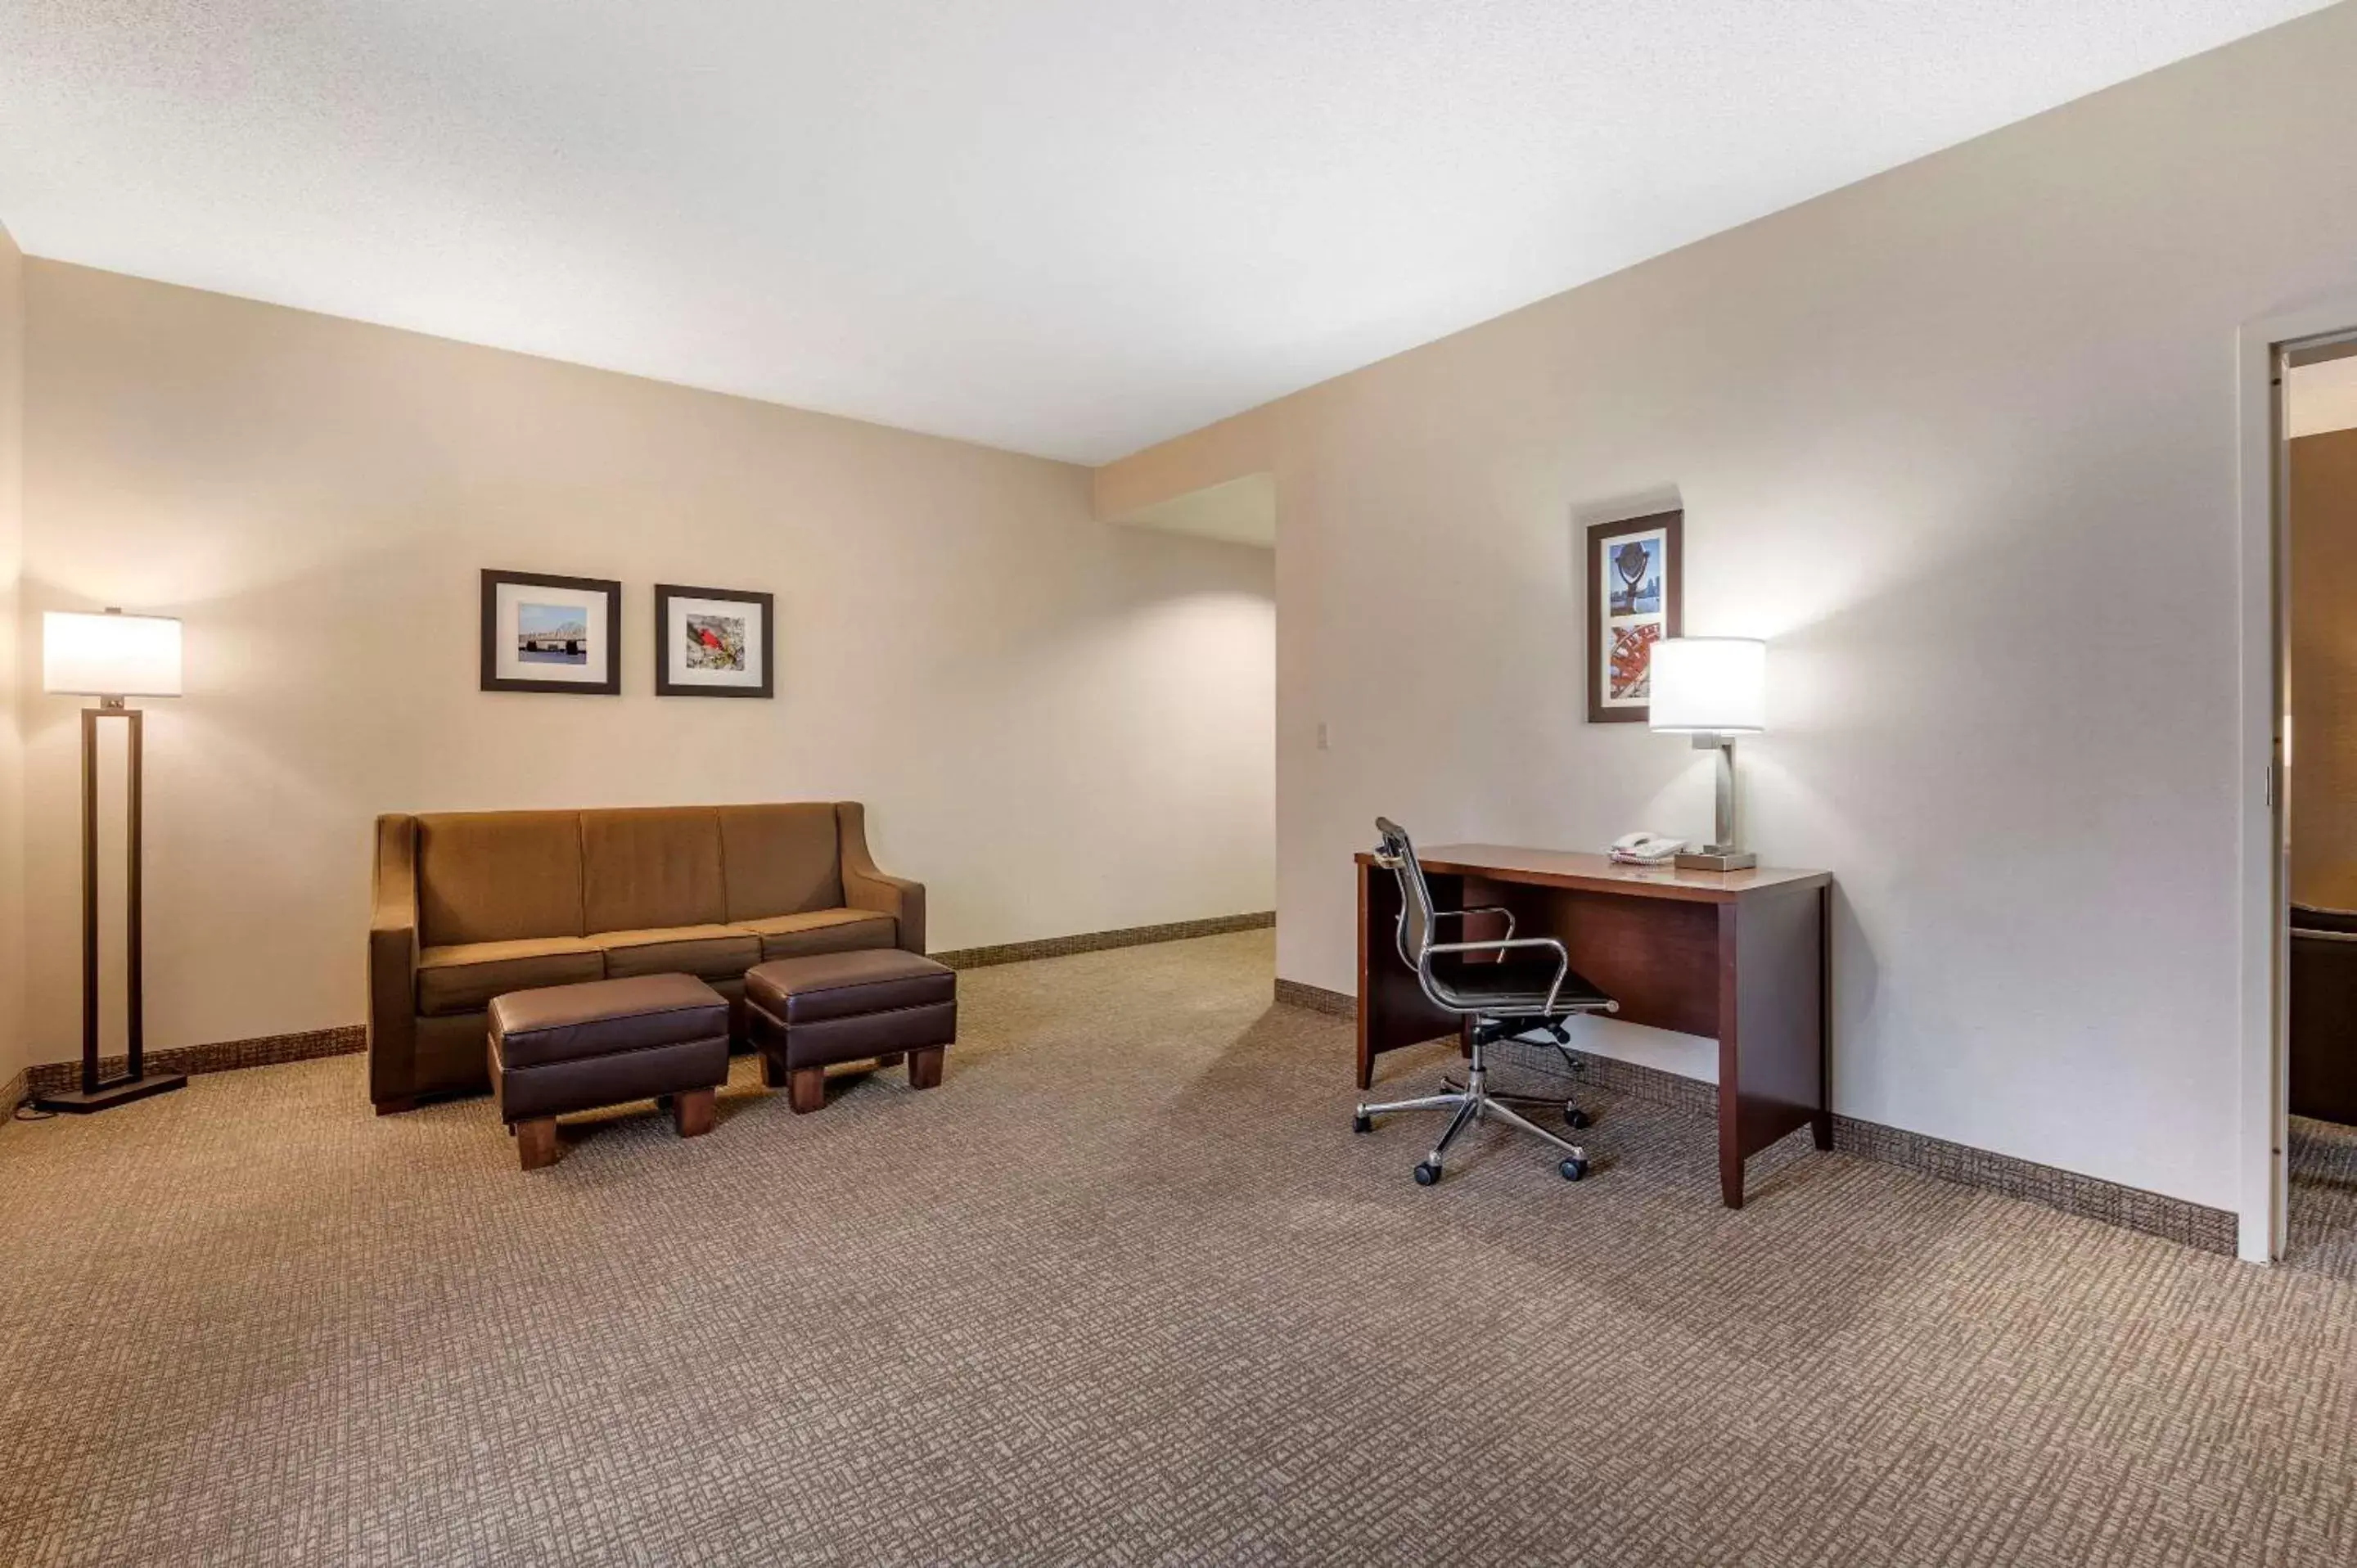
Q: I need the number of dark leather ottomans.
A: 2